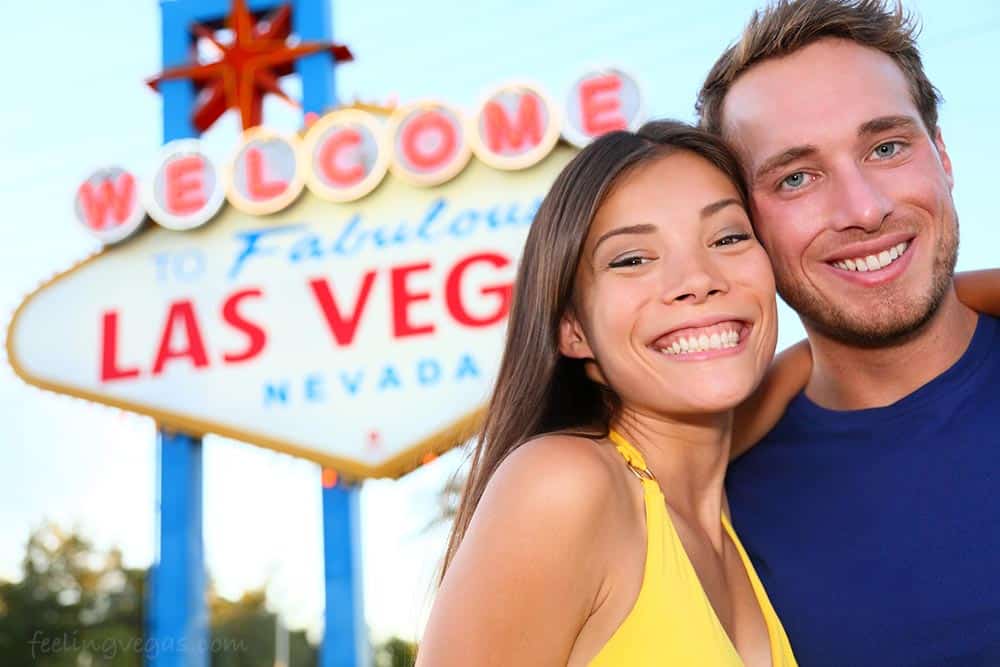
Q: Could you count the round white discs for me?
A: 7